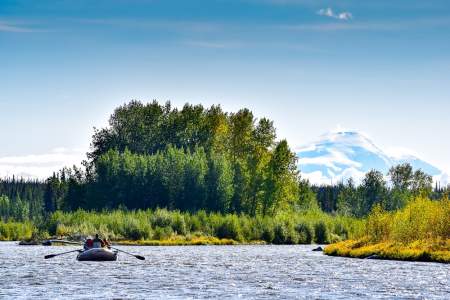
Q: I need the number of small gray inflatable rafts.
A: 1